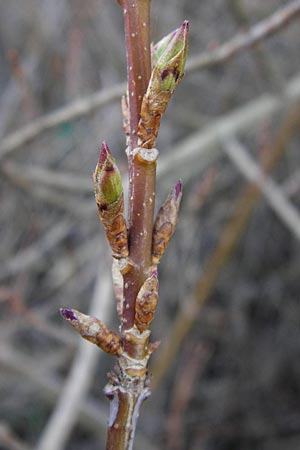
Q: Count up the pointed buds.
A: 5